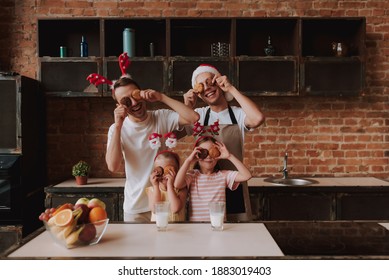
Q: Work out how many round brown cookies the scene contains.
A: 8